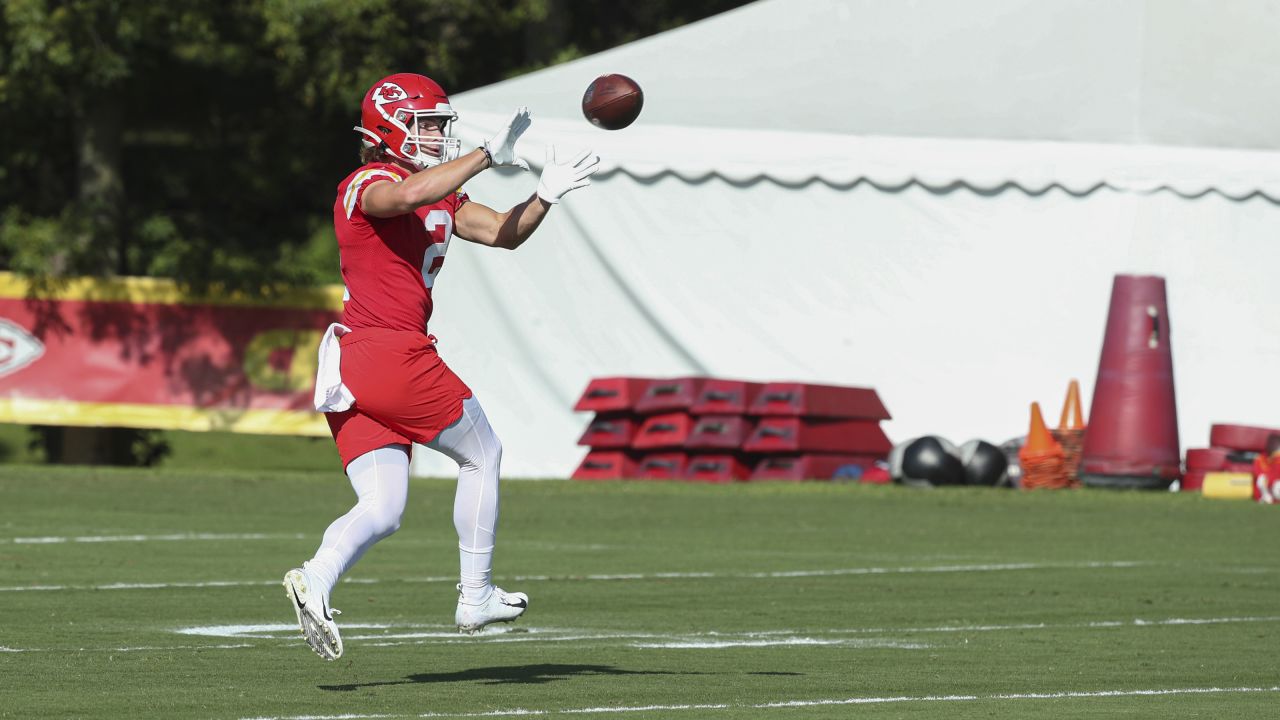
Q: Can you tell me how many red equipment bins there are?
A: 12